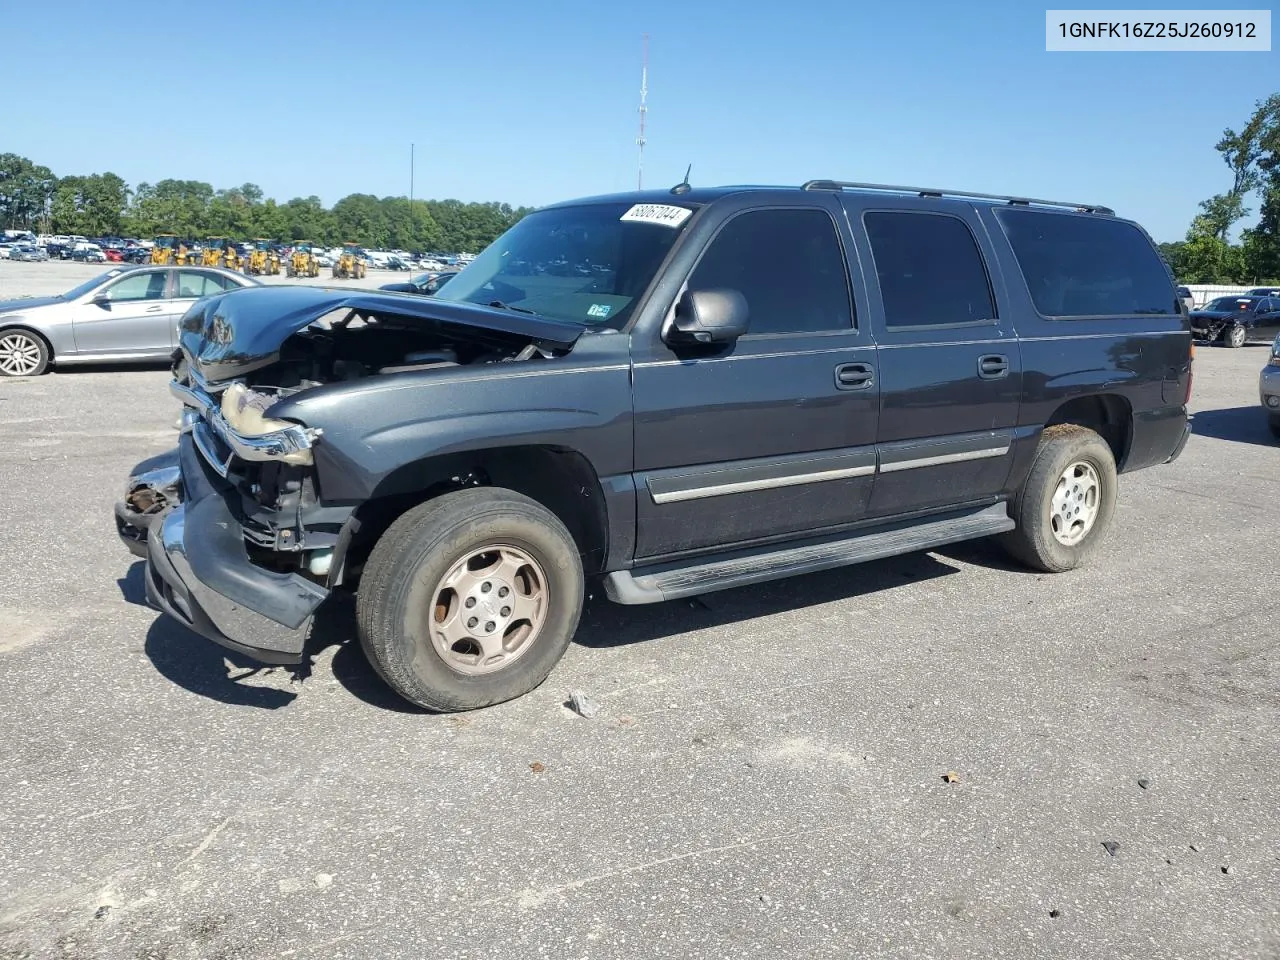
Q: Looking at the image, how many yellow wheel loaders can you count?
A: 5